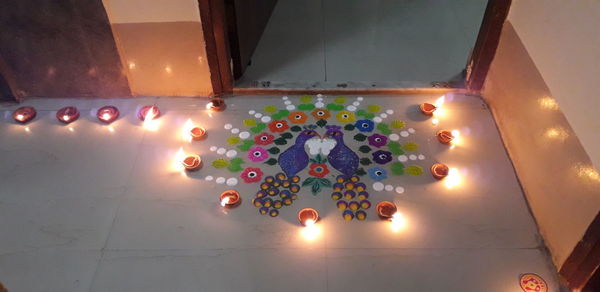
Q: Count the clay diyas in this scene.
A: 13